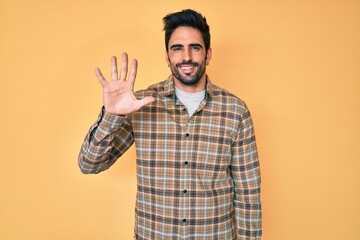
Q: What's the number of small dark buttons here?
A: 5